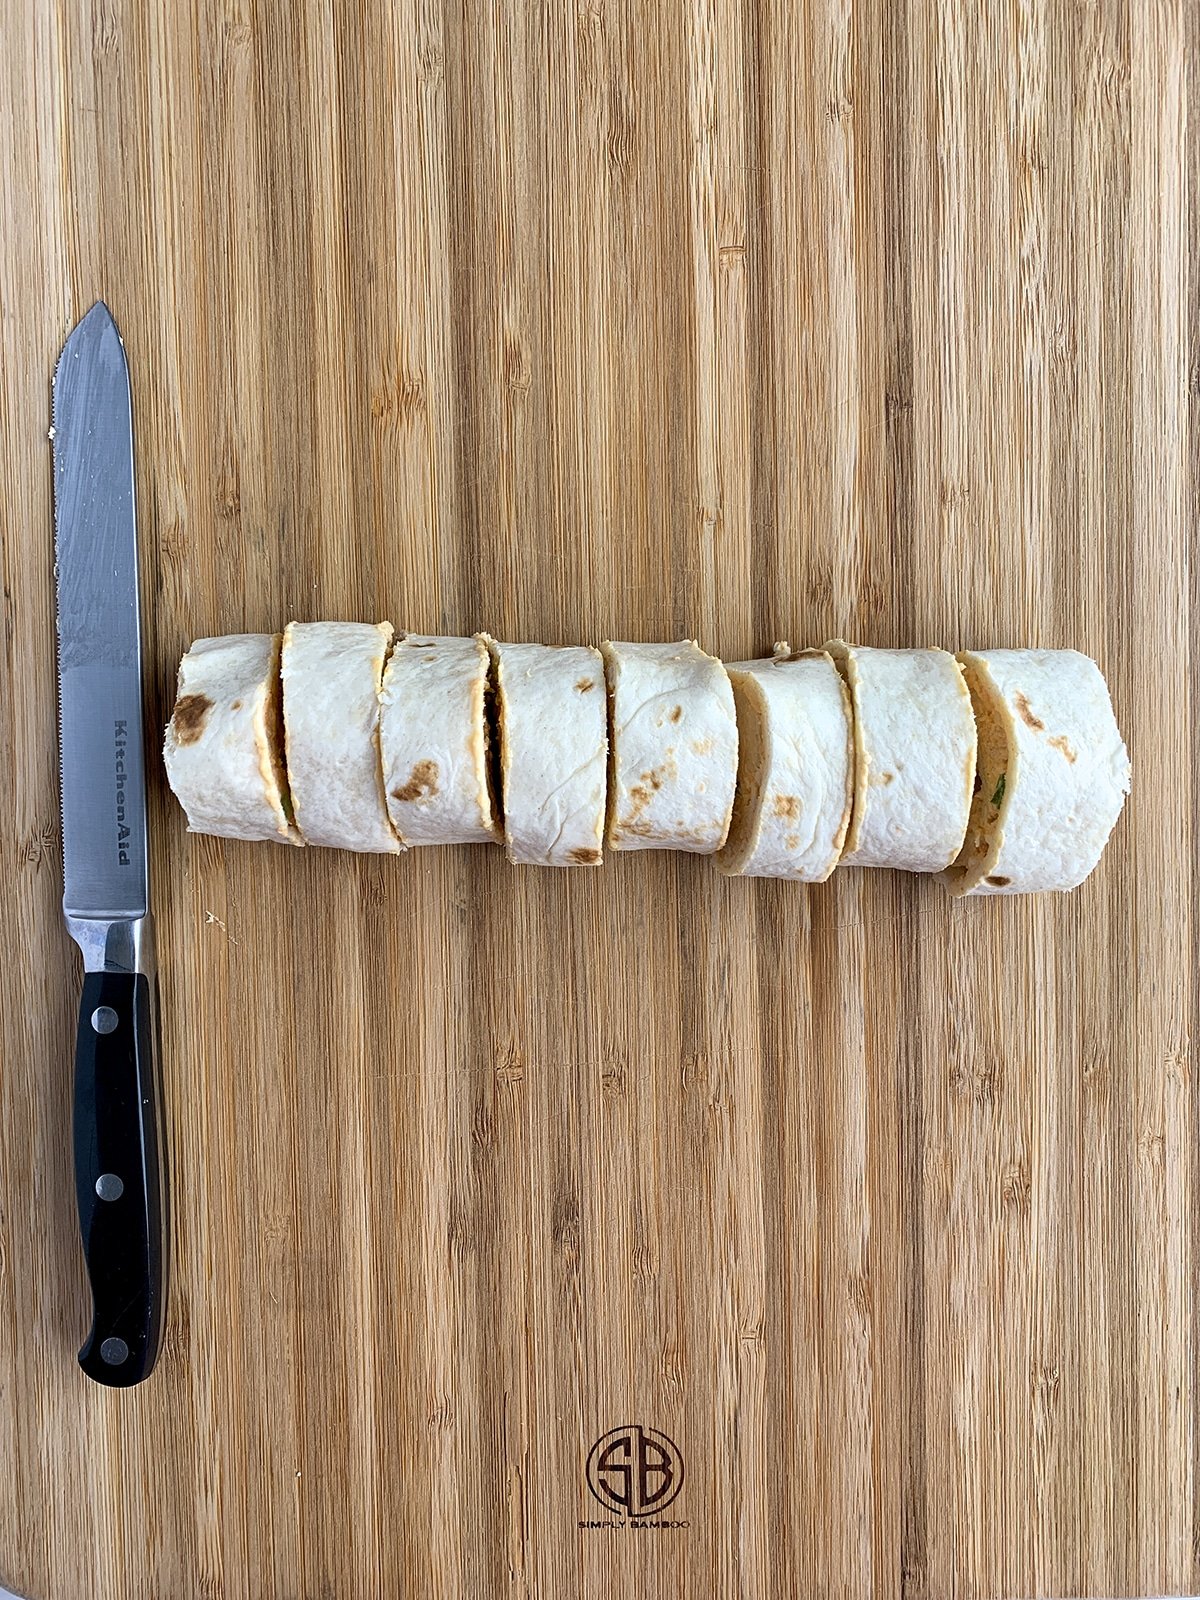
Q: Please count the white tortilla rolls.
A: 8